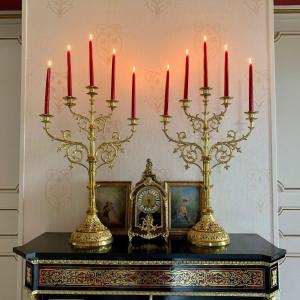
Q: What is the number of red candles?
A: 10